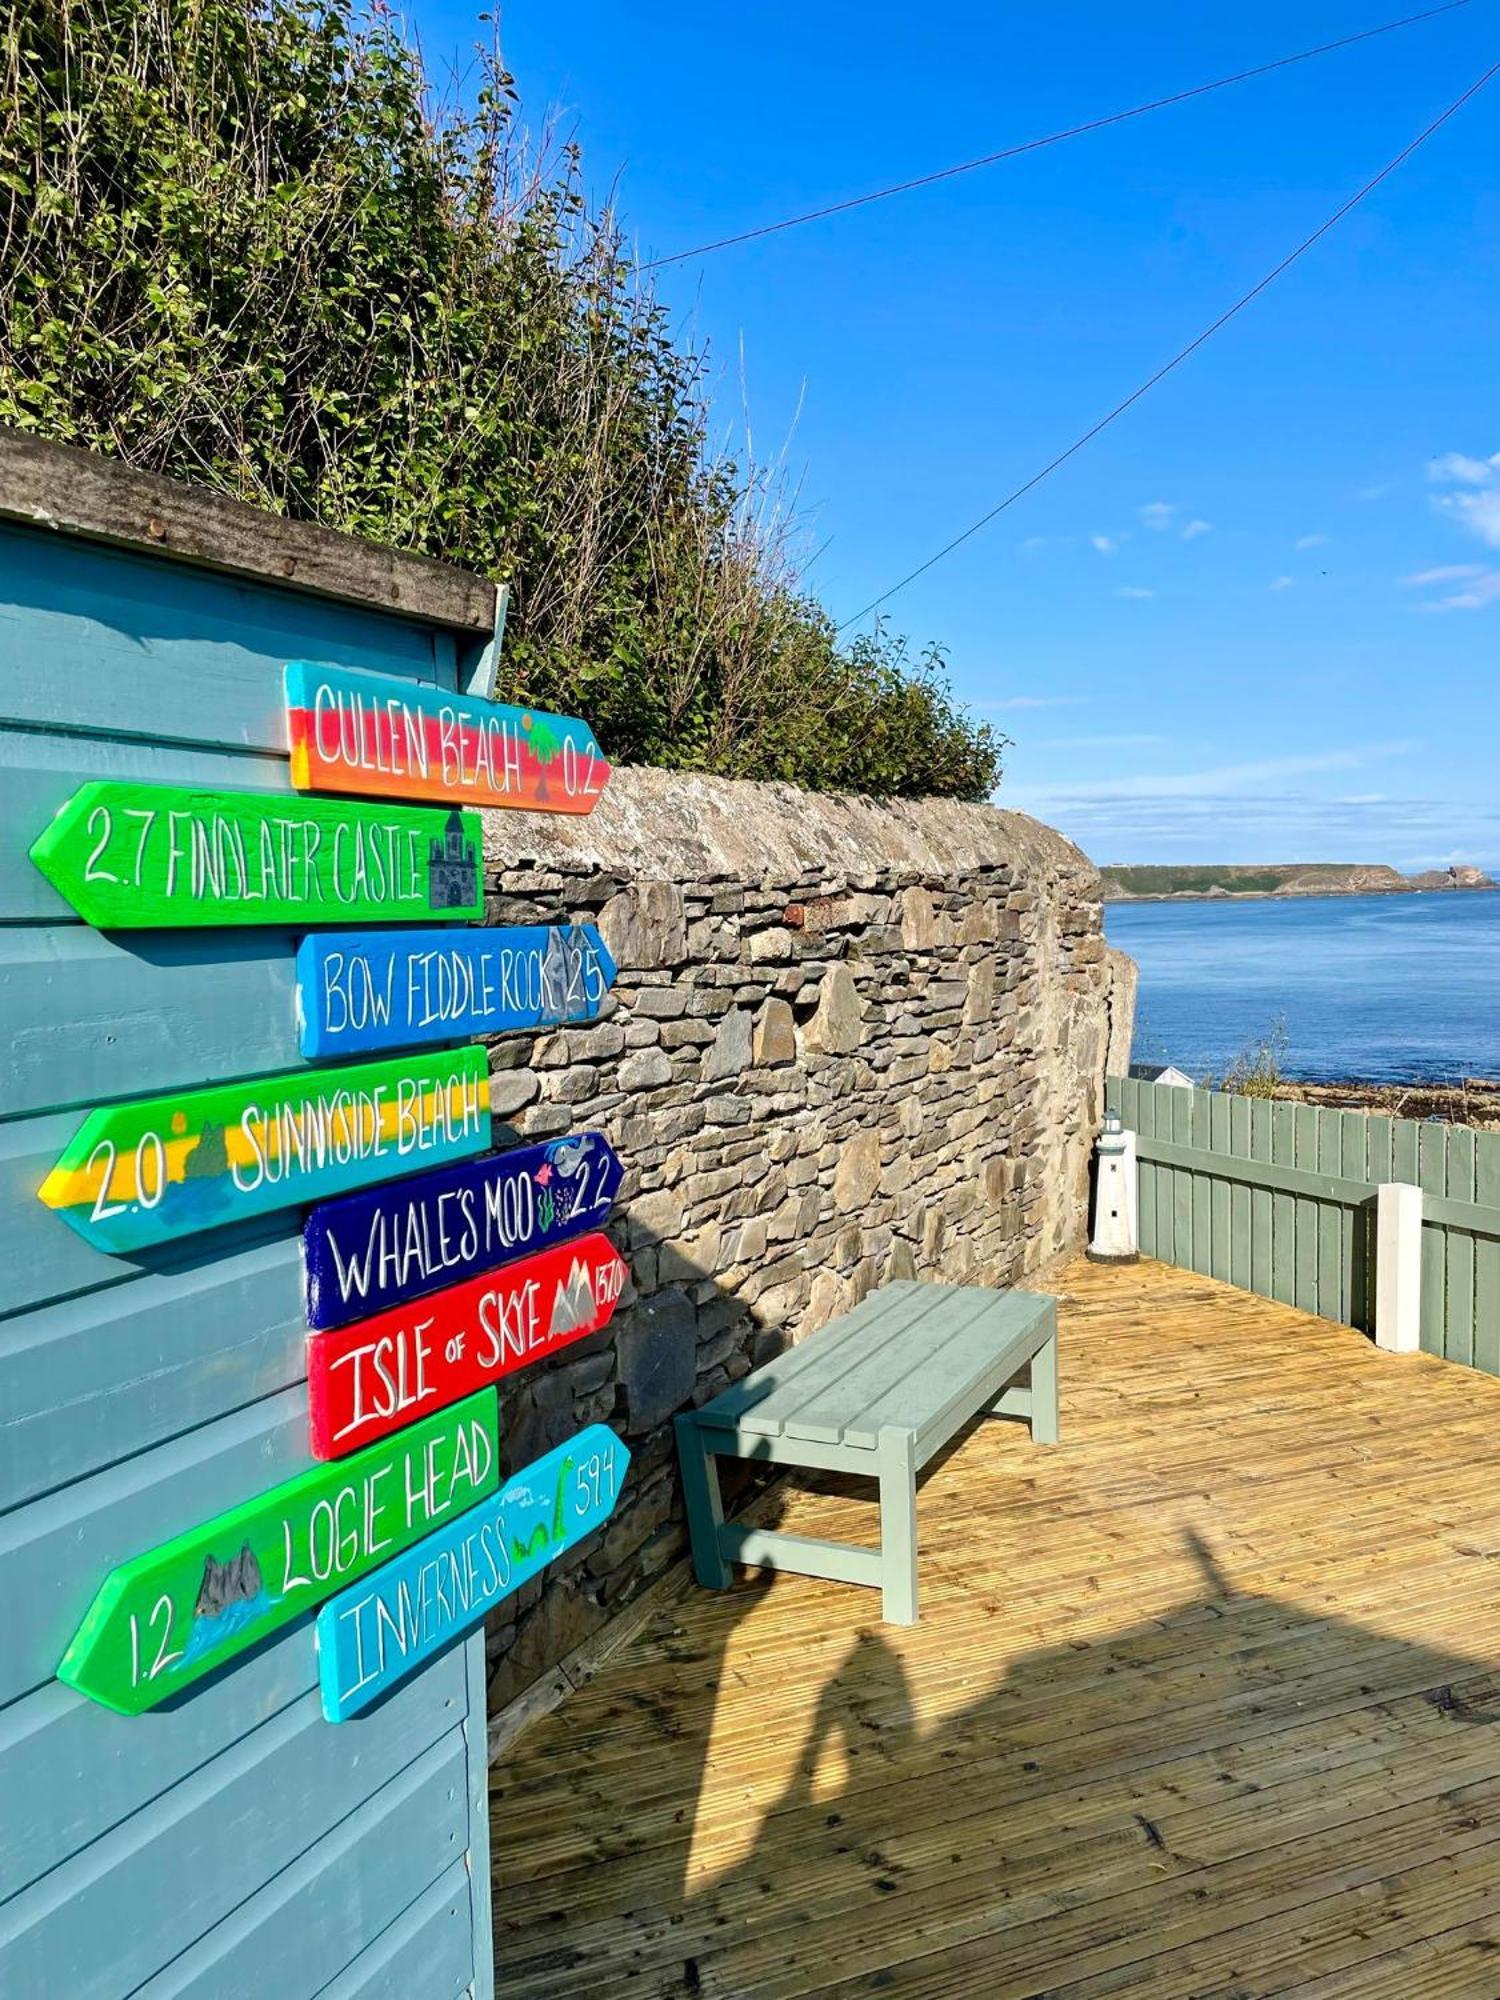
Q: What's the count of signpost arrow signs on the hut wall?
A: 8